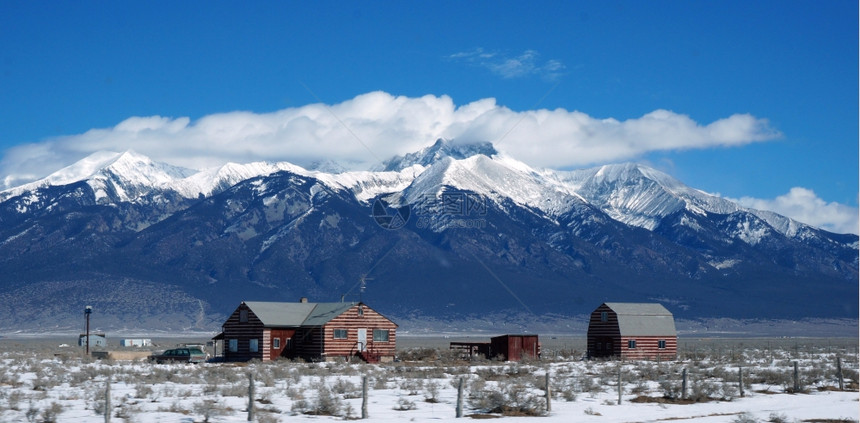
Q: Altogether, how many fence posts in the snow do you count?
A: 10